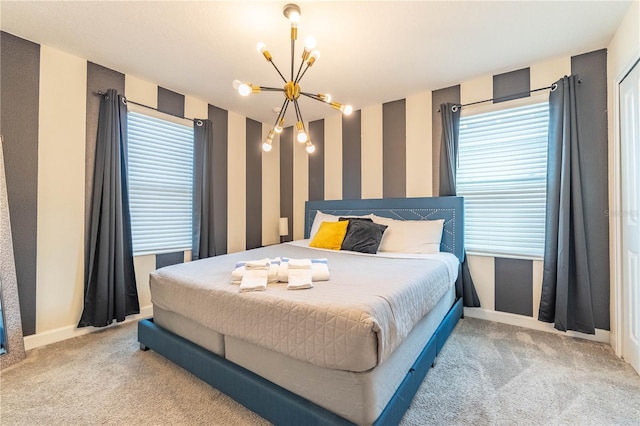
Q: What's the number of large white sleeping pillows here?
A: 2